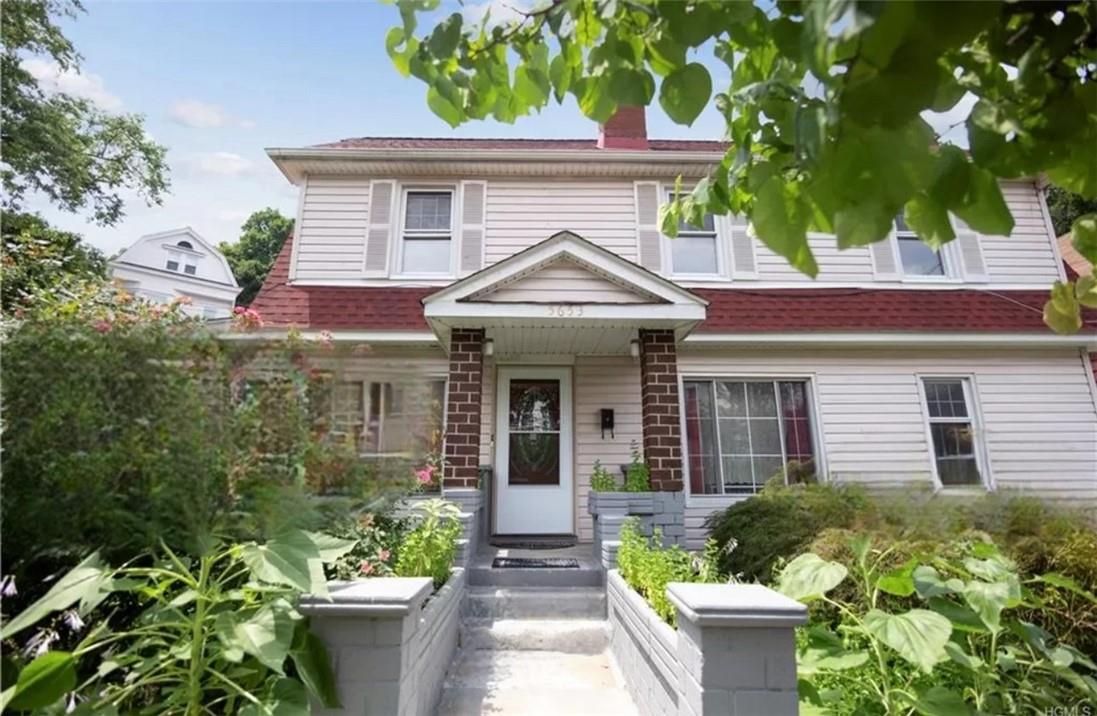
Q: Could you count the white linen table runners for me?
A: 0